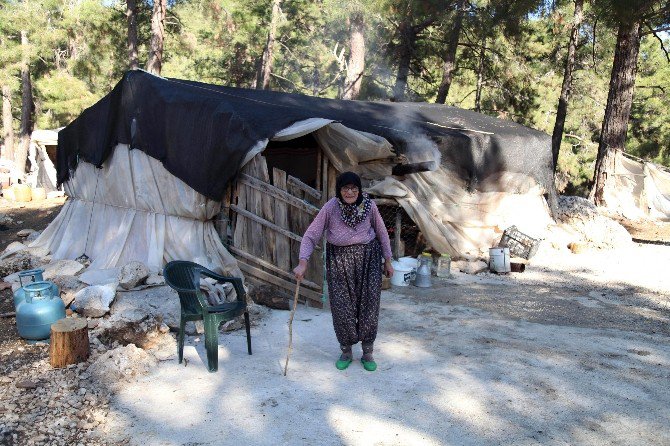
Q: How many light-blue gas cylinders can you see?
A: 2